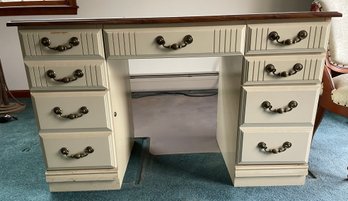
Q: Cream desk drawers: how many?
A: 9